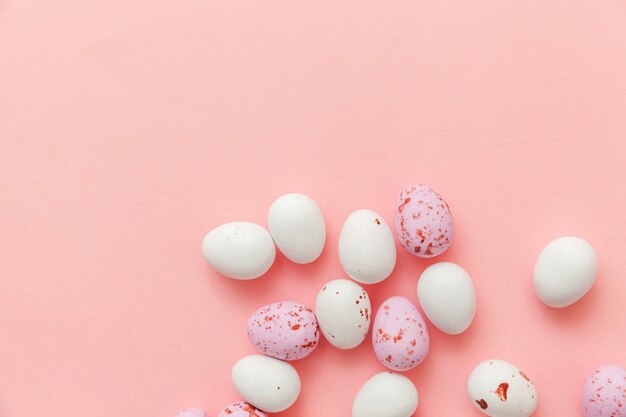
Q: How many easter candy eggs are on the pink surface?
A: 15